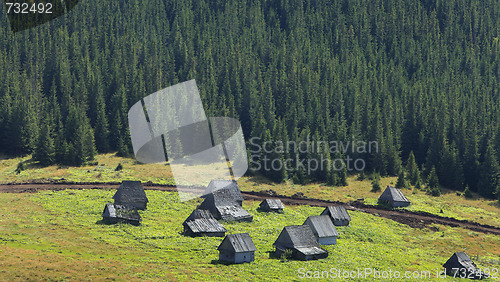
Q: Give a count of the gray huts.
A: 12